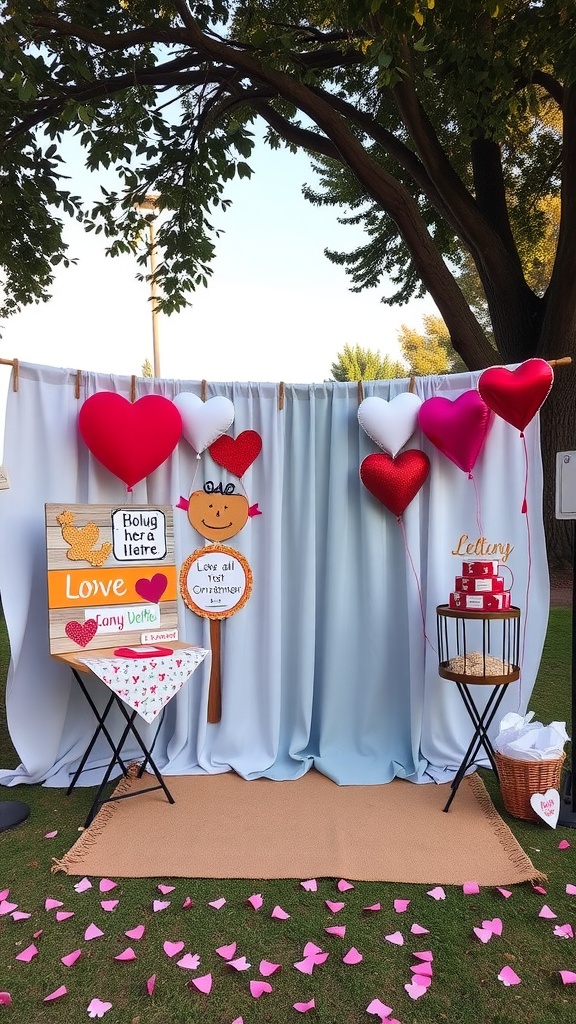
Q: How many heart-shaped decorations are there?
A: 10